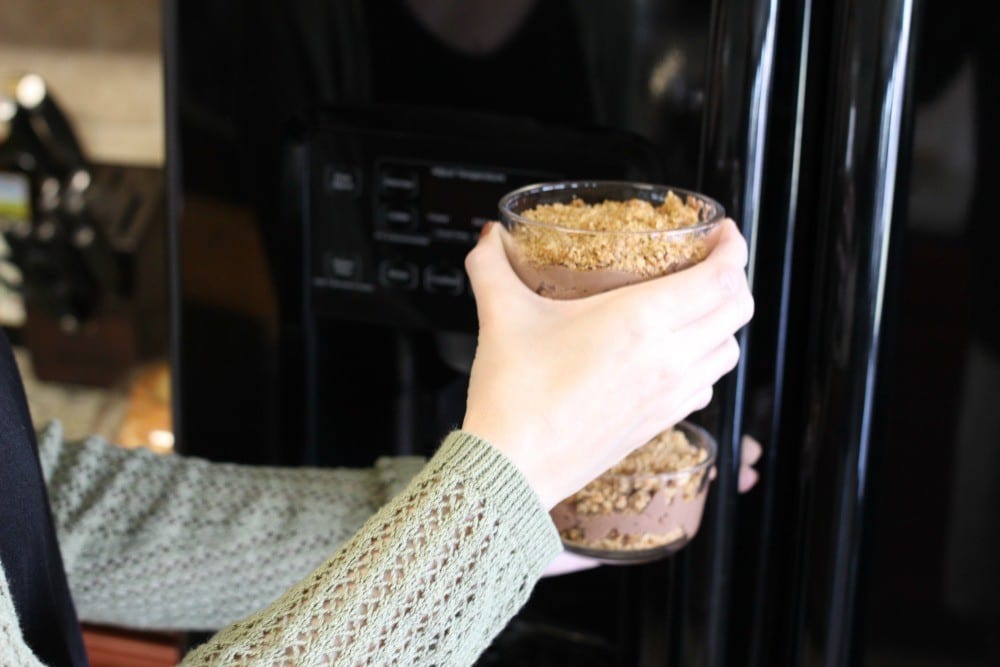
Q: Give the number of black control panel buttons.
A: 6